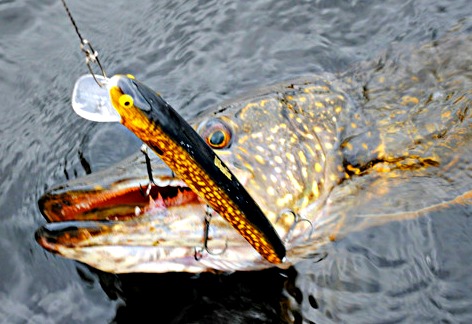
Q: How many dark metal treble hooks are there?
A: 3